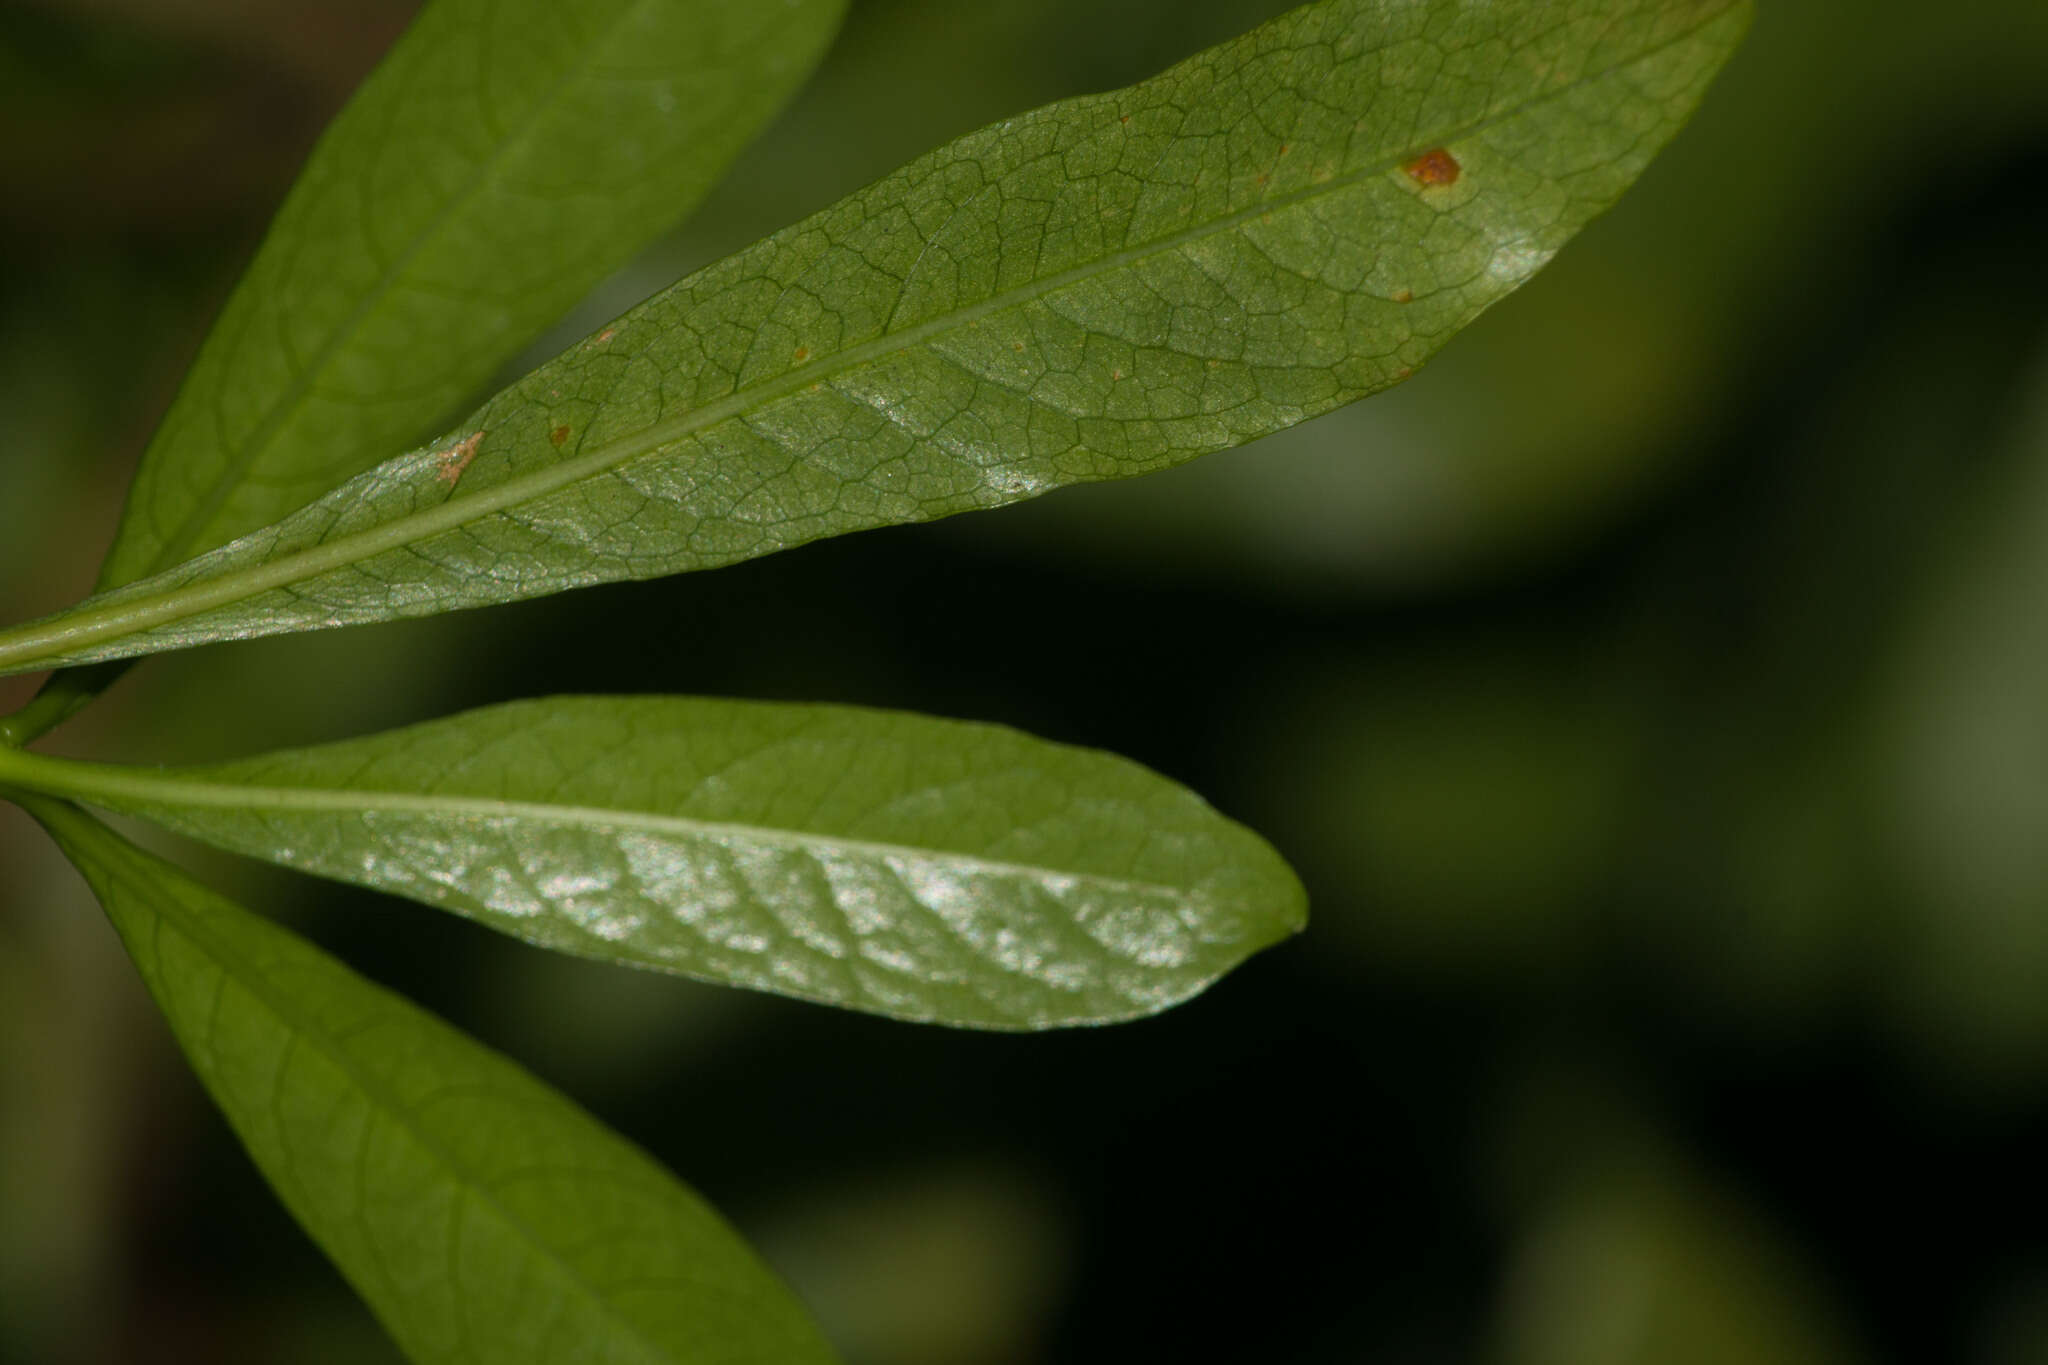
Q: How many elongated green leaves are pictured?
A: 4